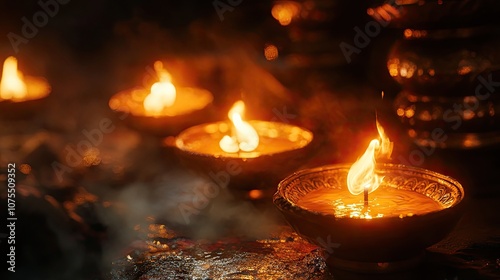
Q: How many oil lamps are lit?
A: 4